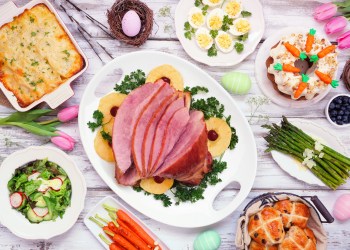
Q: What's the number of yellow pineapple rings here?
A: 5